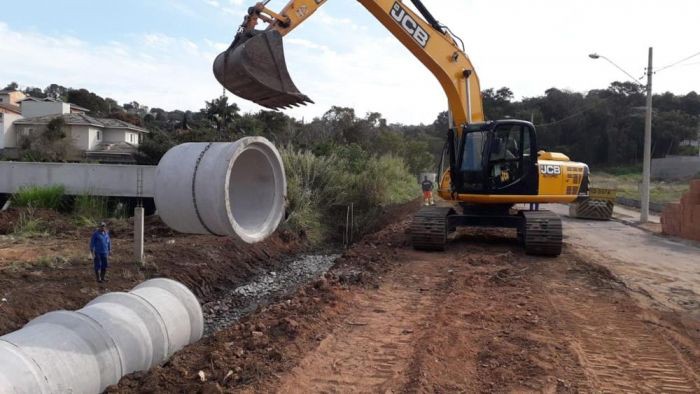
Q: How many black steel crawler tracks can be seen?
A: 2